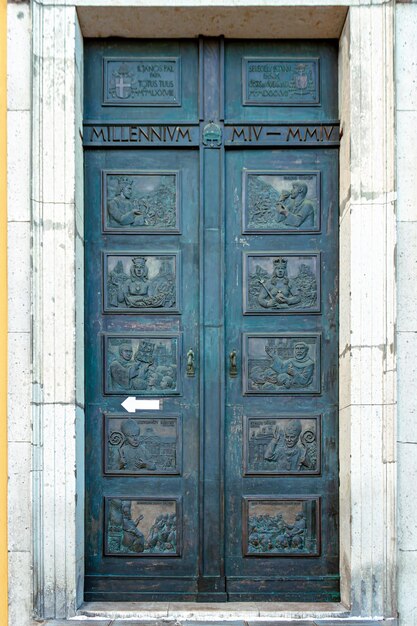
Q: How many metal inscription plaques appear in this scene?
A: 2